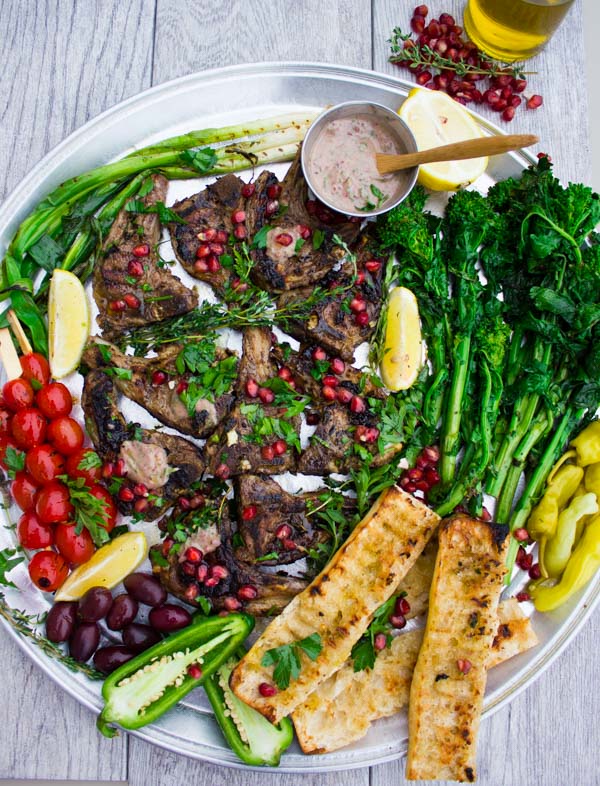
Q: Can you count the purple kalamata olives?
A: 8